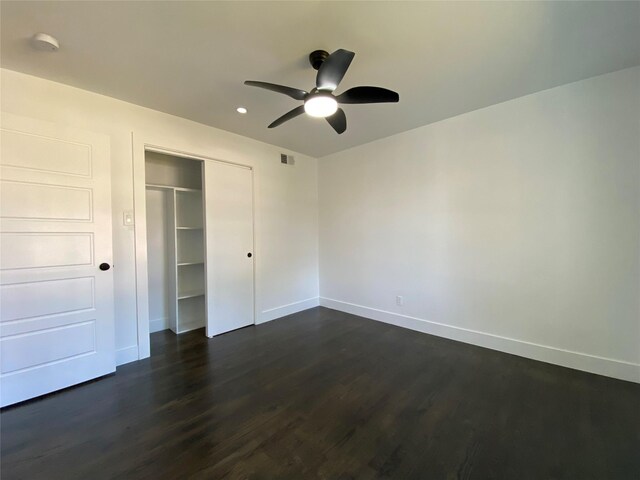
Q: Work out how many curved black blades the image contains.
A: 5